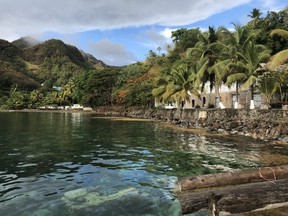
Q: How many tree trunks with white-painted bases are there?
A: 3